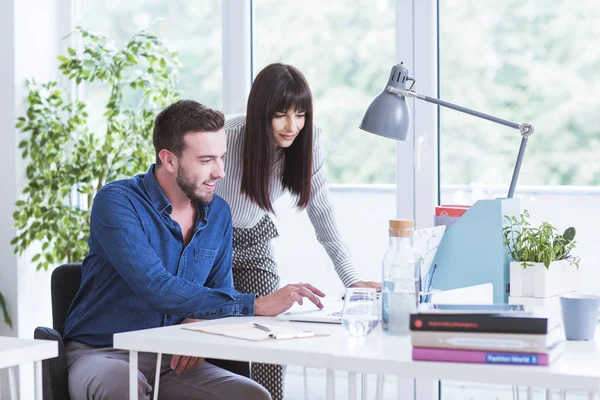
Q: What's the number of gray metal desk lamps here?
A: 1